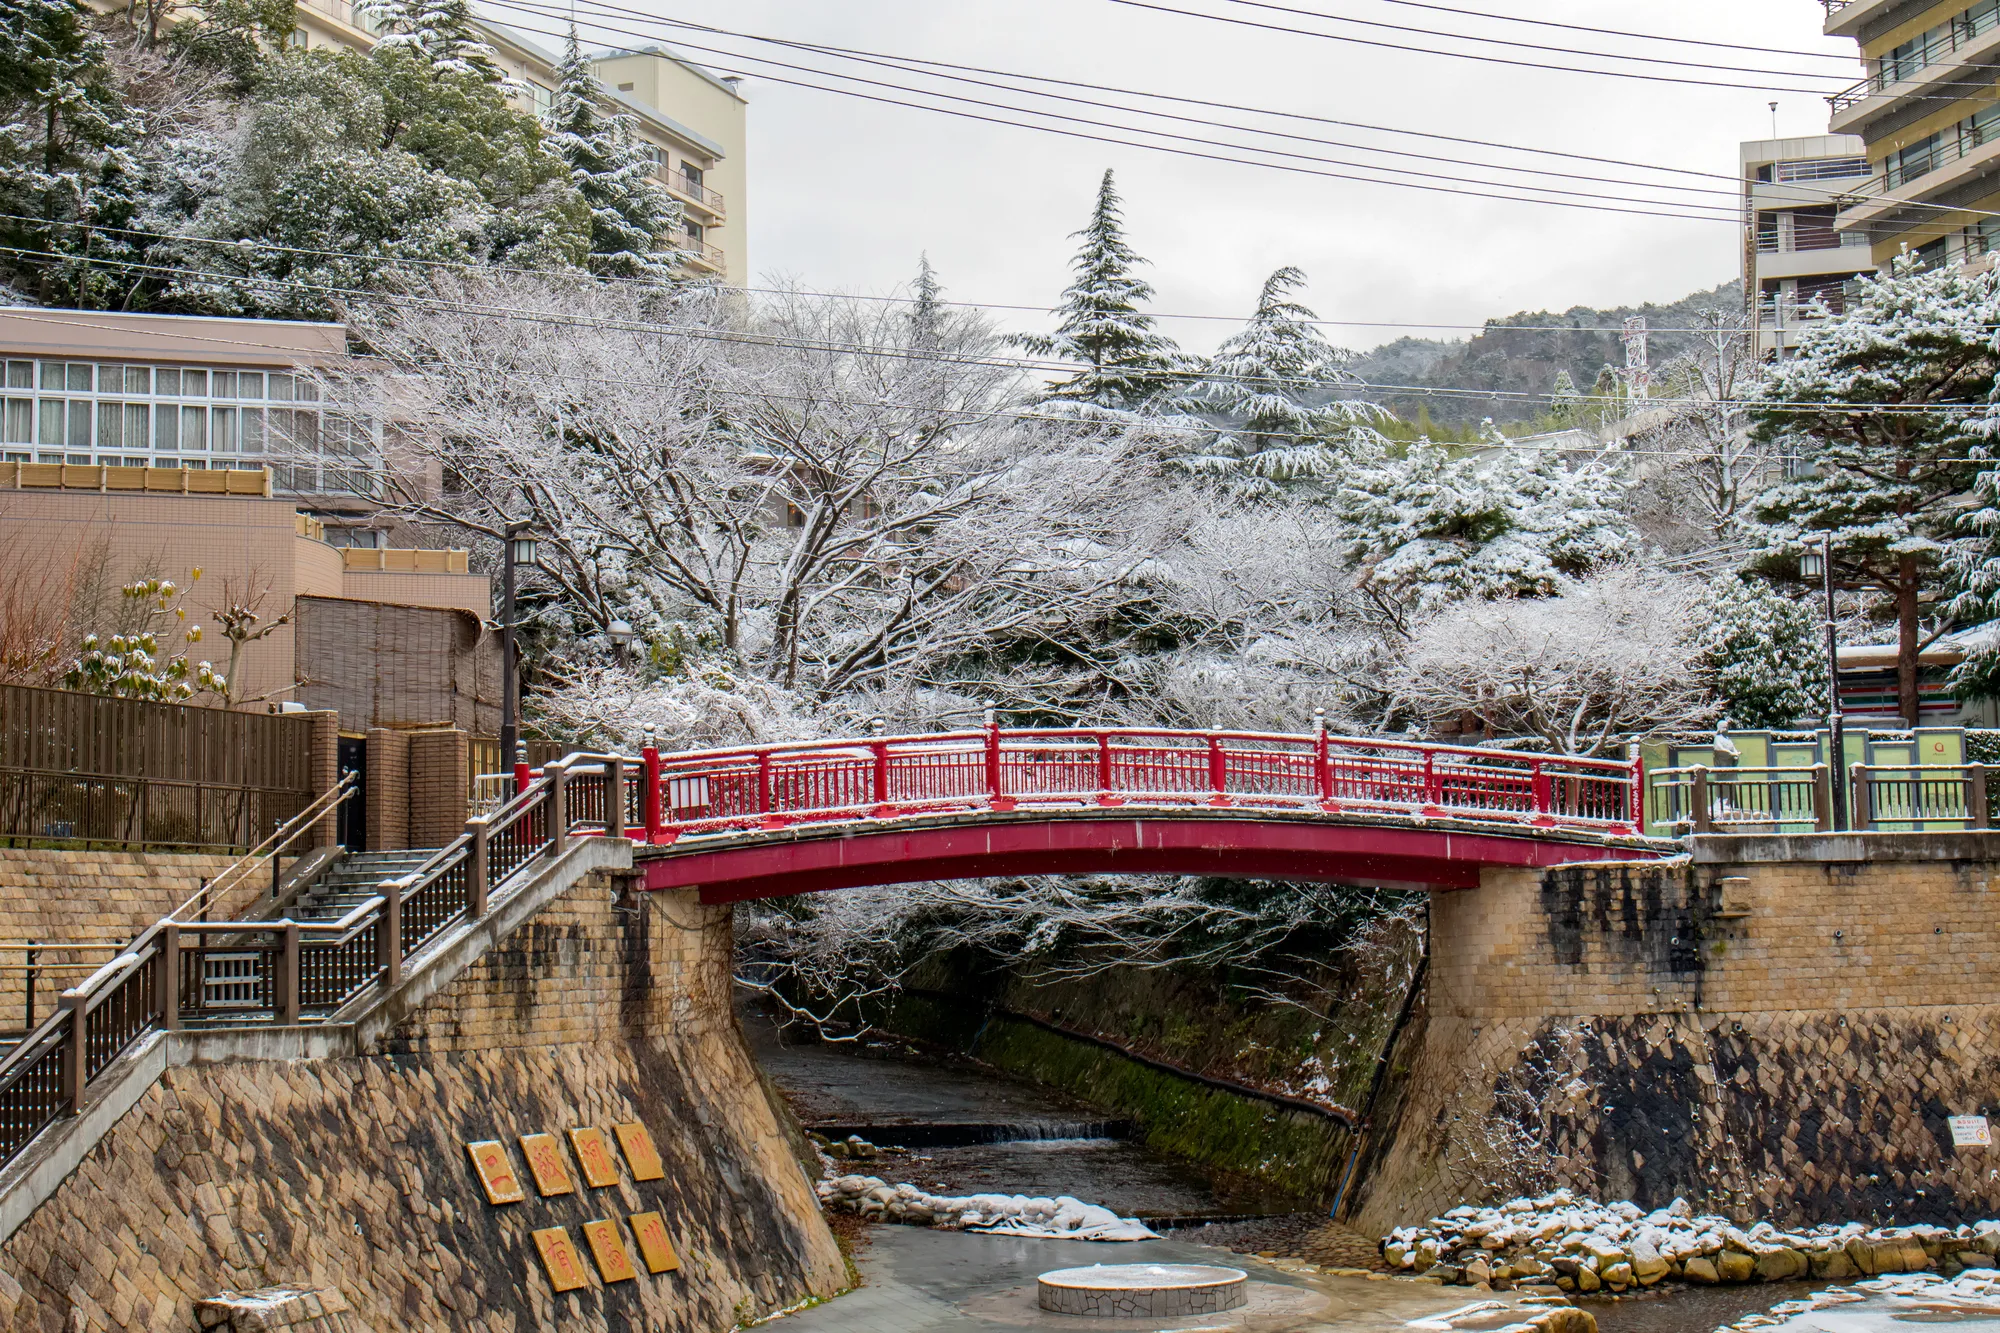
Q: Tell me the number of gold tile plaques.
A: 7